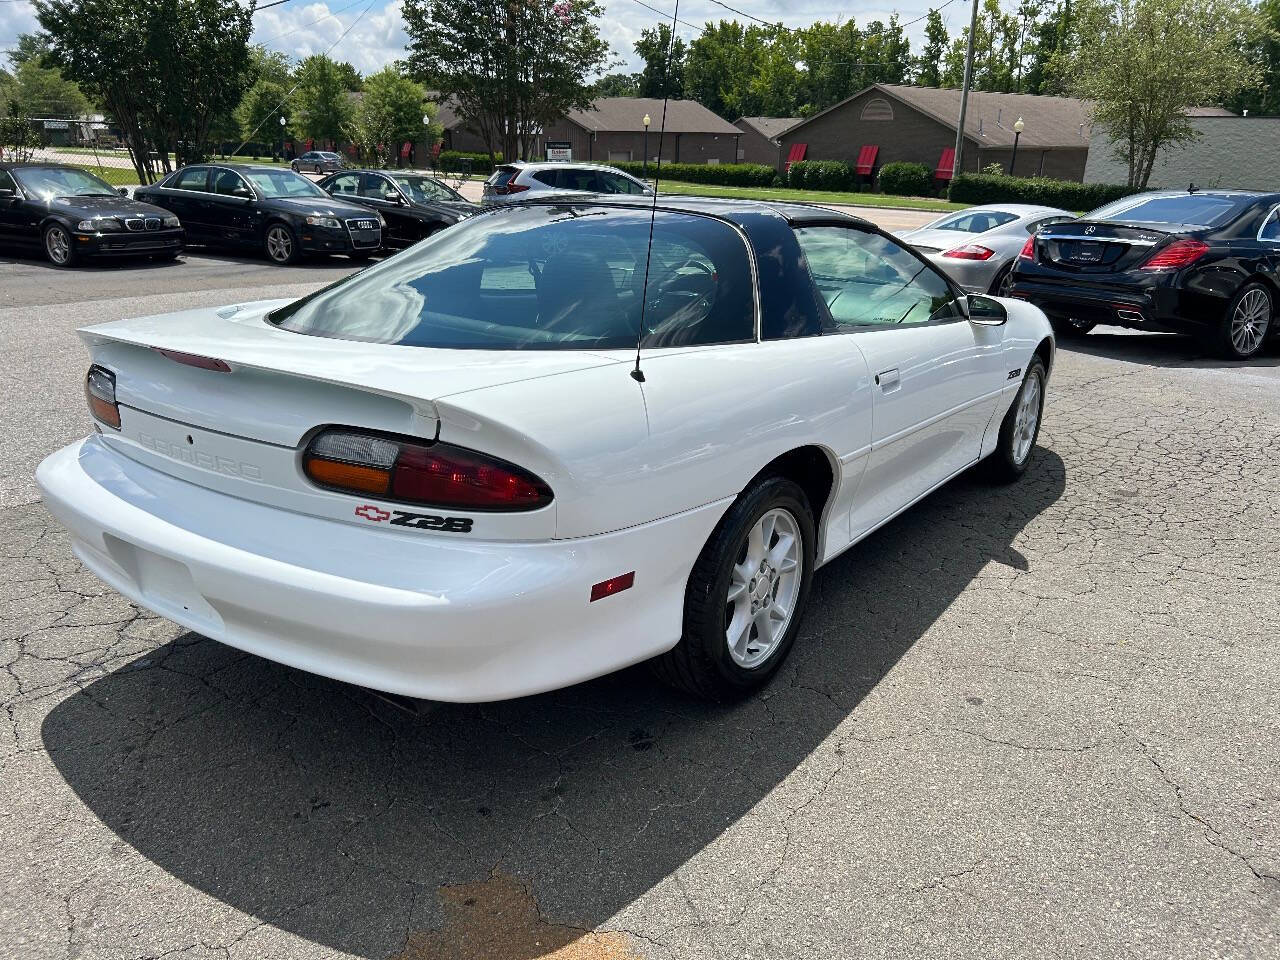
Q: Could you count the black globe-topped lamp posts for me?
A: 4